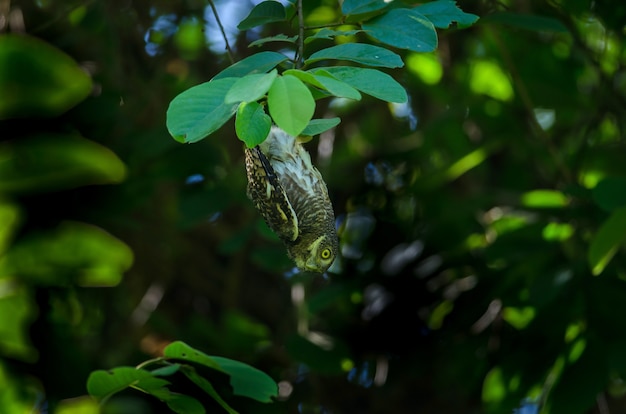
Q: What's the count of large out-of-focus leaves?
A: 3